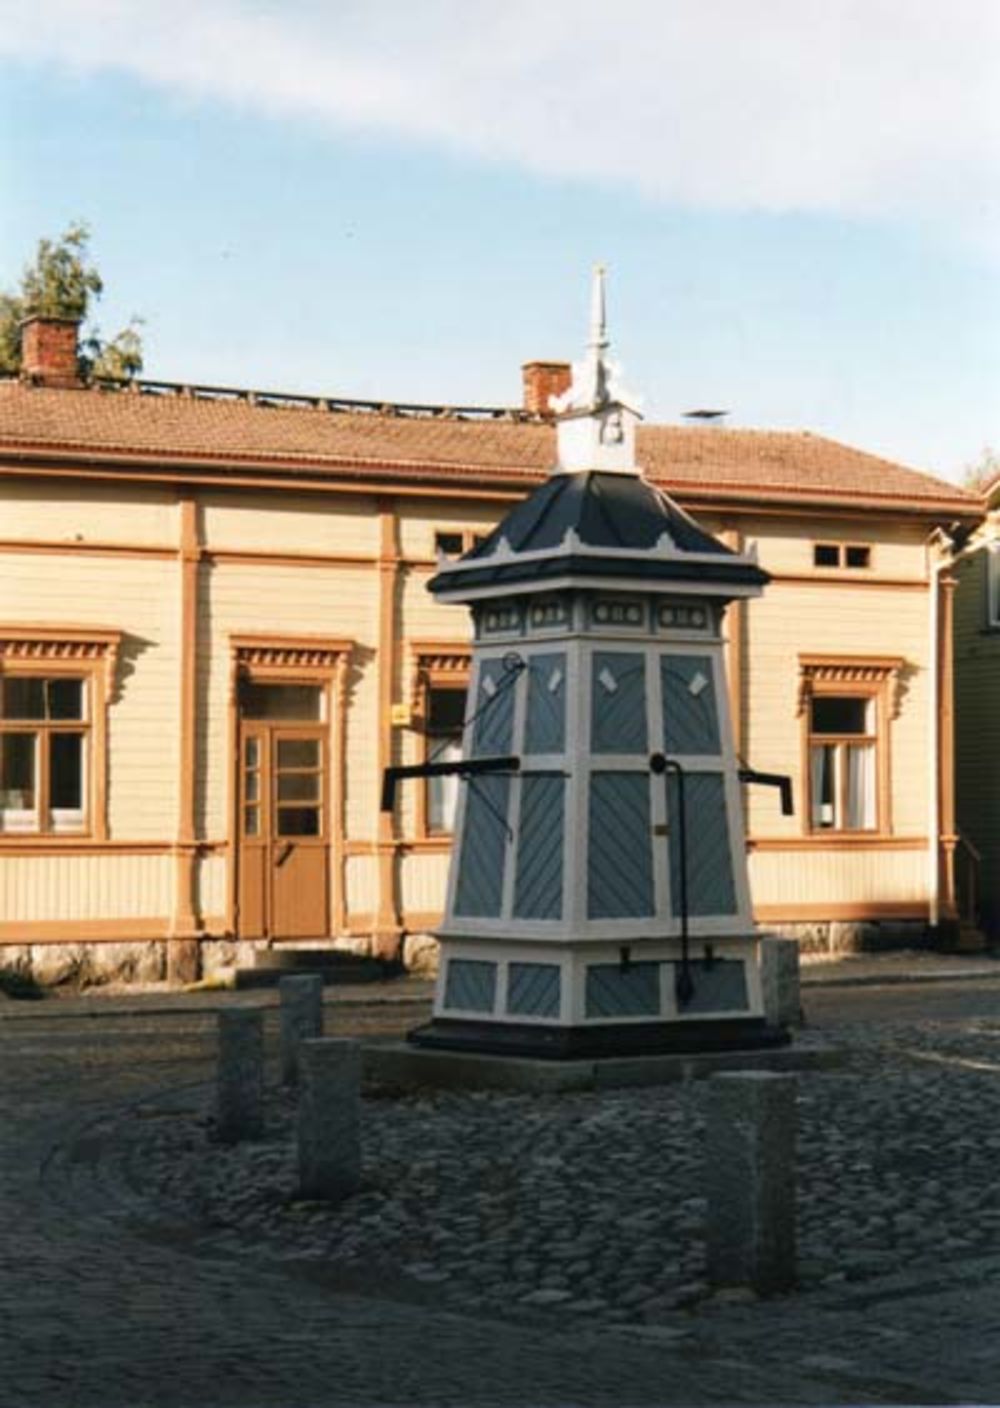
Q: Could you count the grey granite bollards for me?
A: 5